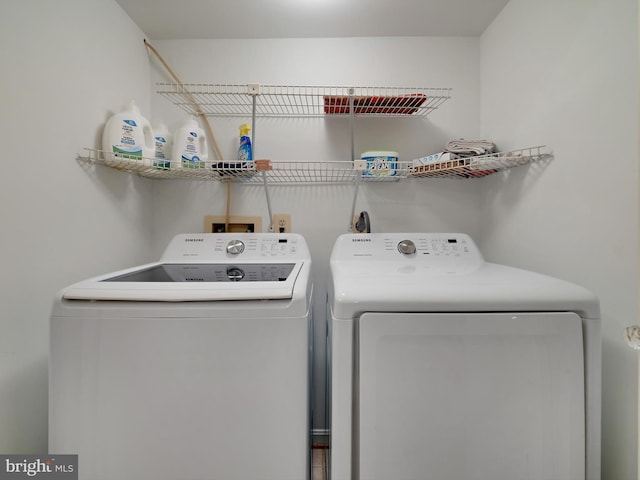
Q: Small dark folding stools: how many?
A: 0